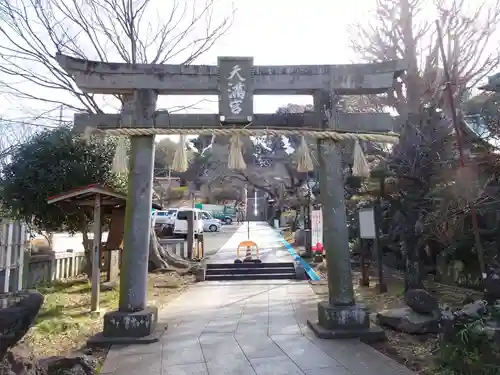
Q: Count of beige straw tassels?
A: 5